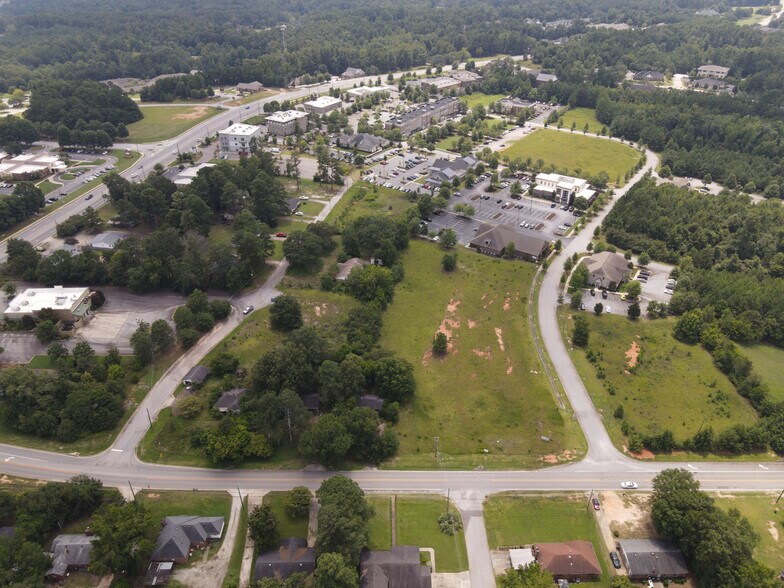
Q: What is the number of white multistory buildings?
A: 2